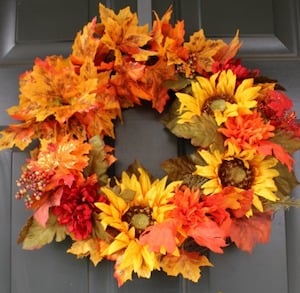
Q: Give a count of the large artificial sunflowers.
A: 3